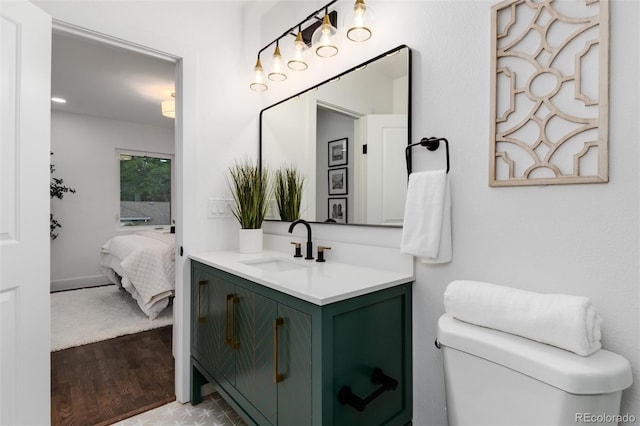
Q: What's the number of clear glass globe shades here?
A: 5